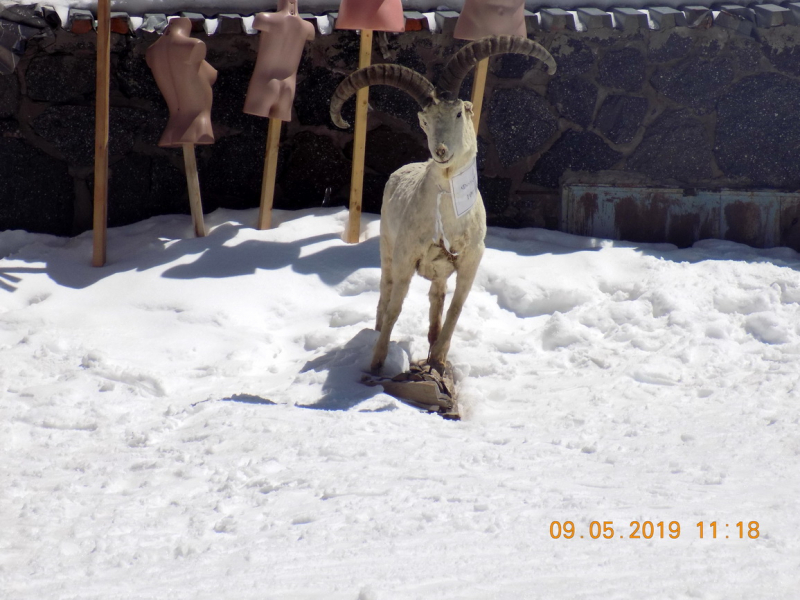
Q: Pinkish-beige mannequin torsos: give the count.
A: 4